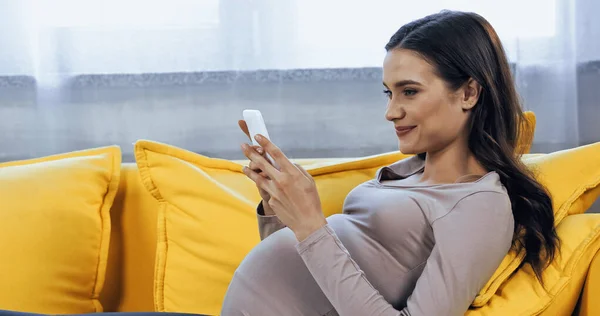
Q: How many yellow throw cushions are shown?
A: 4